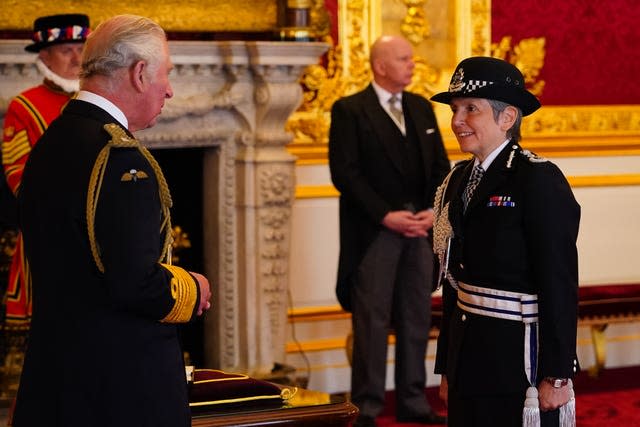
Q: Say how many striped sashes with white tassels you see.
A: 1